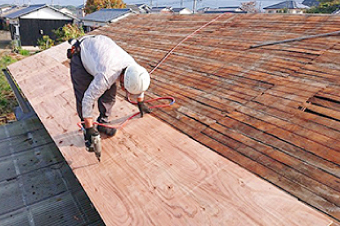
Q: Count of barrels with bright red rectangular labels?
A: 0